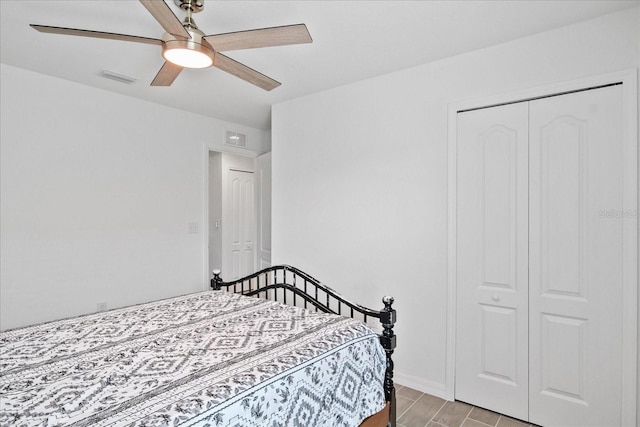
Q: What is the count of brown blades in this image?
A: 5